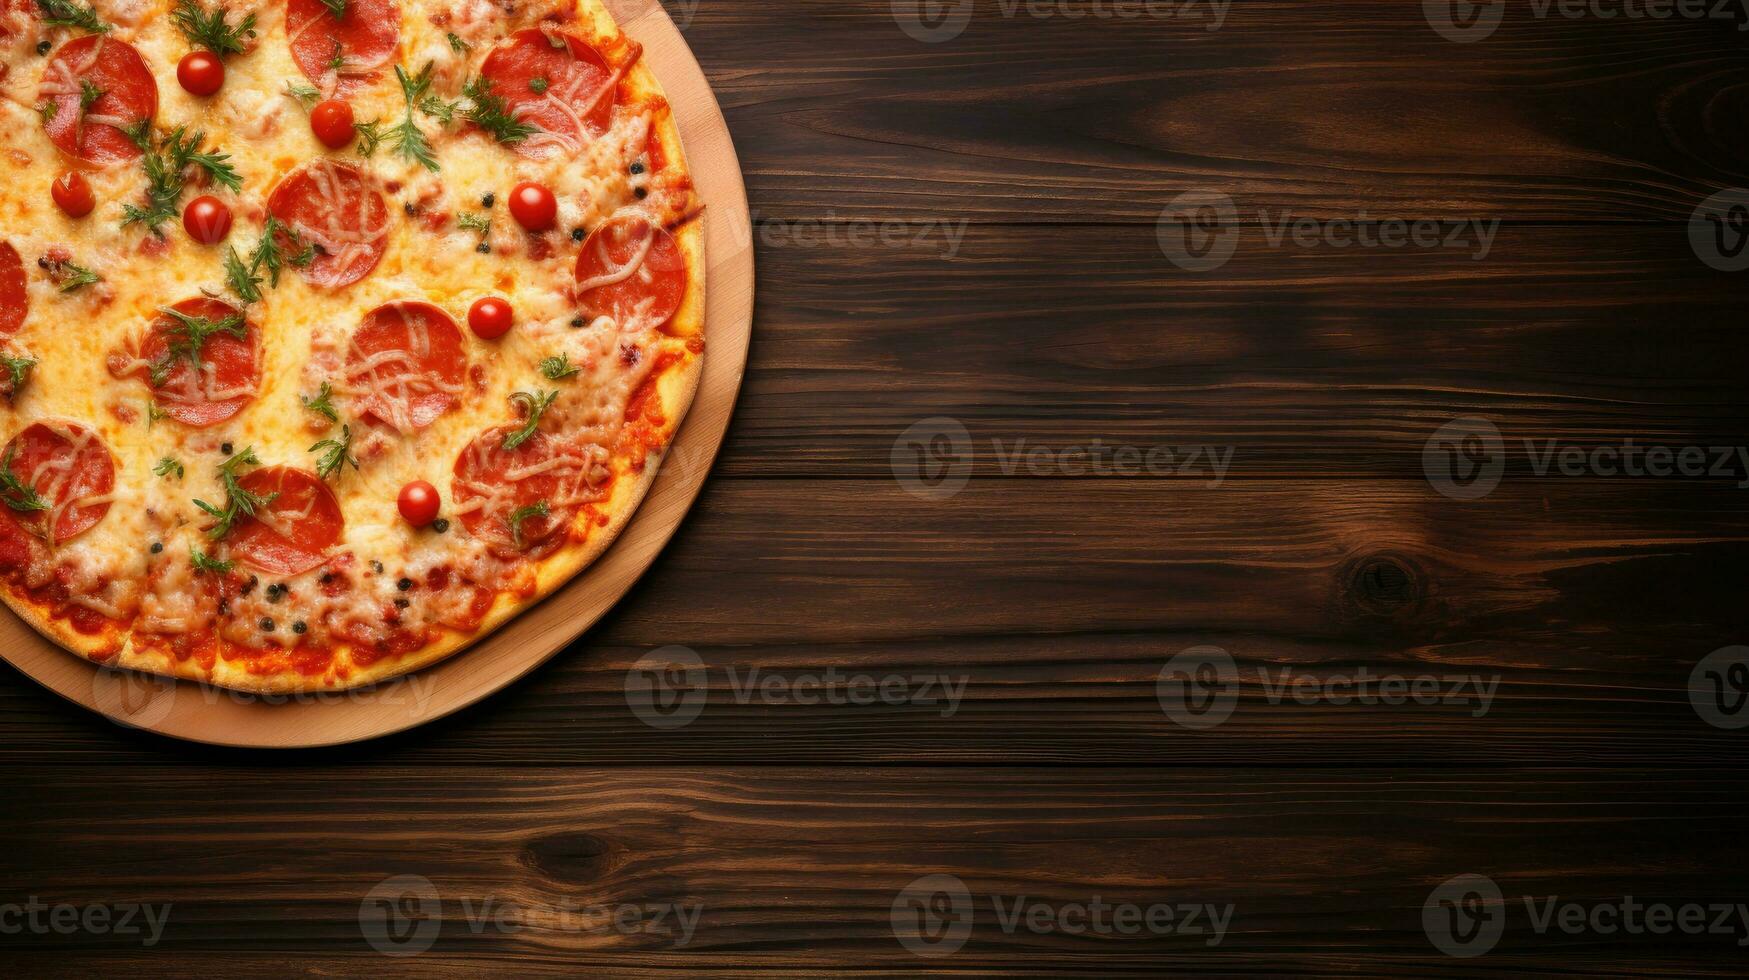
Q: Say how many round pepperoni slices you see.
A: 11